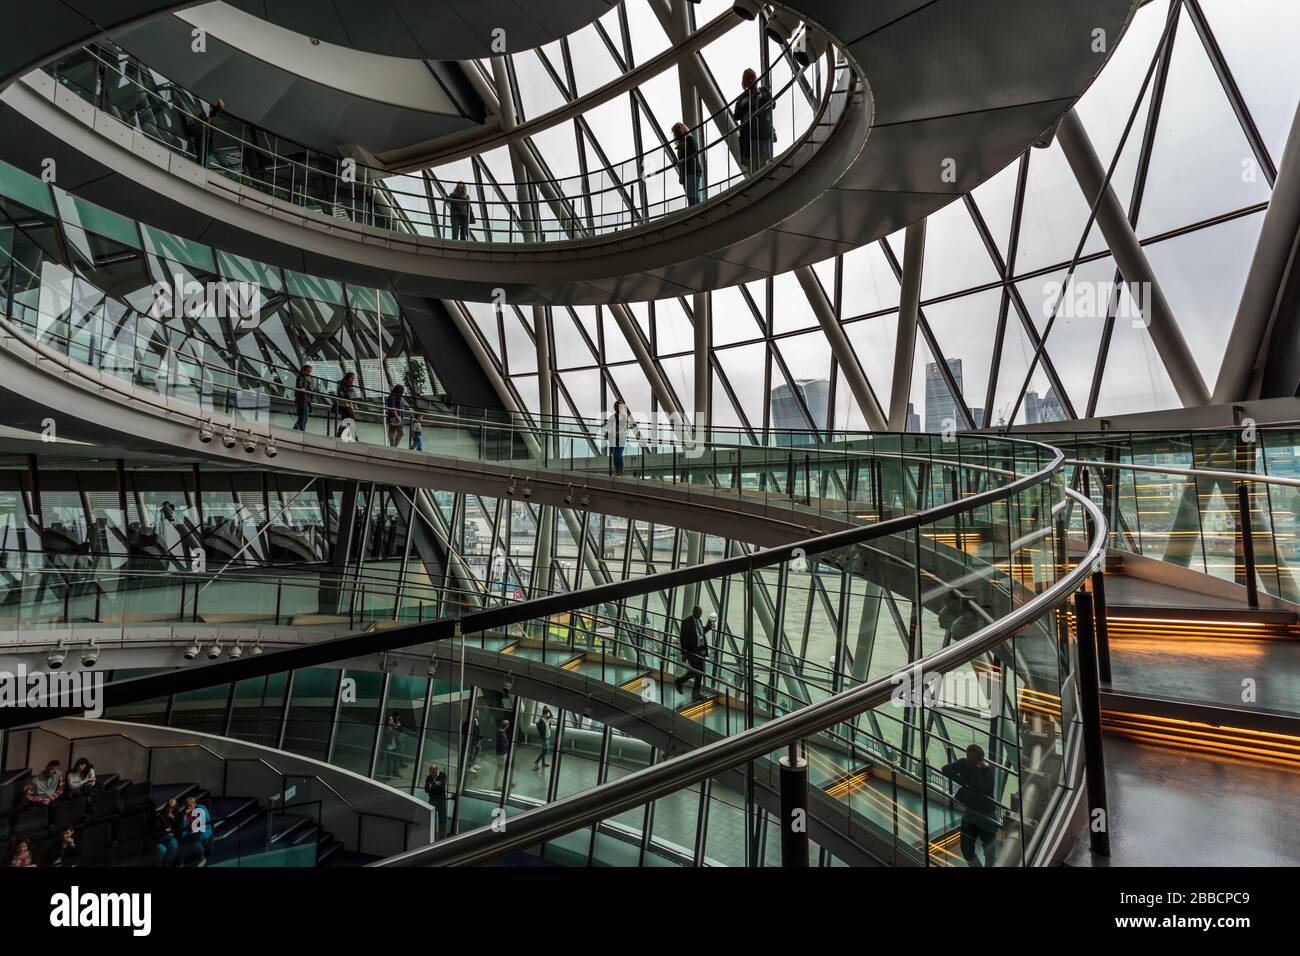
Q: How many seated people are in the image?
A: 6